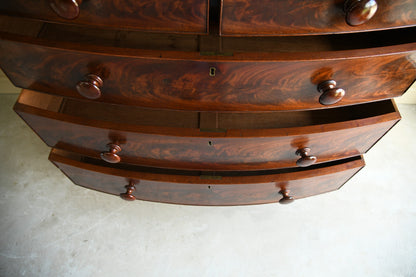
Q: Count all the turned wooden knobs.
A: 8